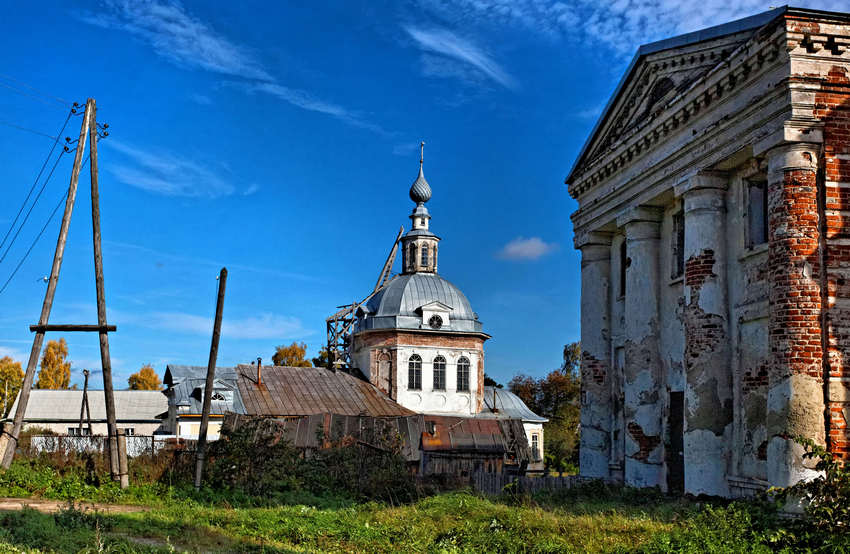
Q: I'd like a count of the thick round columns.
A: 4